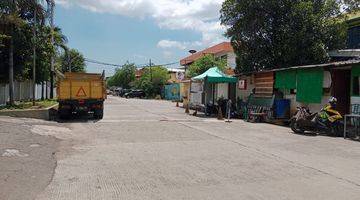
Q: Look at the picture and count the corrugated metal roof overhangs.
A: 1